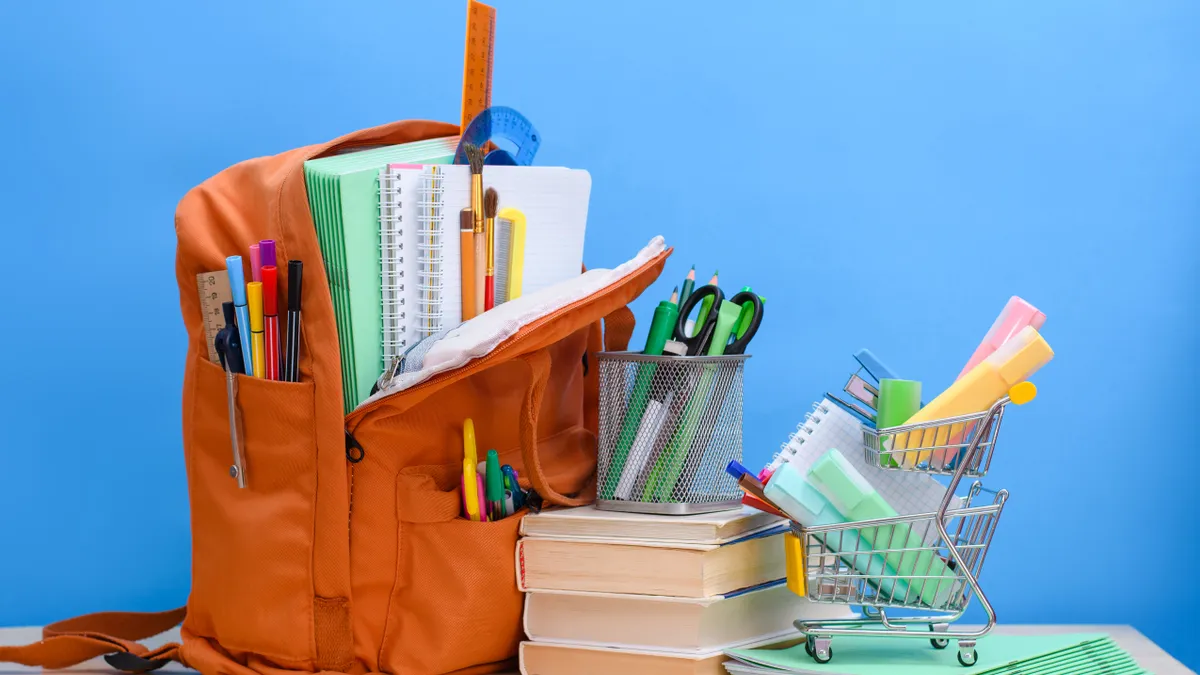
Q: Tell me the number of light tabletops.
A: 1